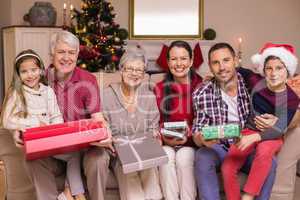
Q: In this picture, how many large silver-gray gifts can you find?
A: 1